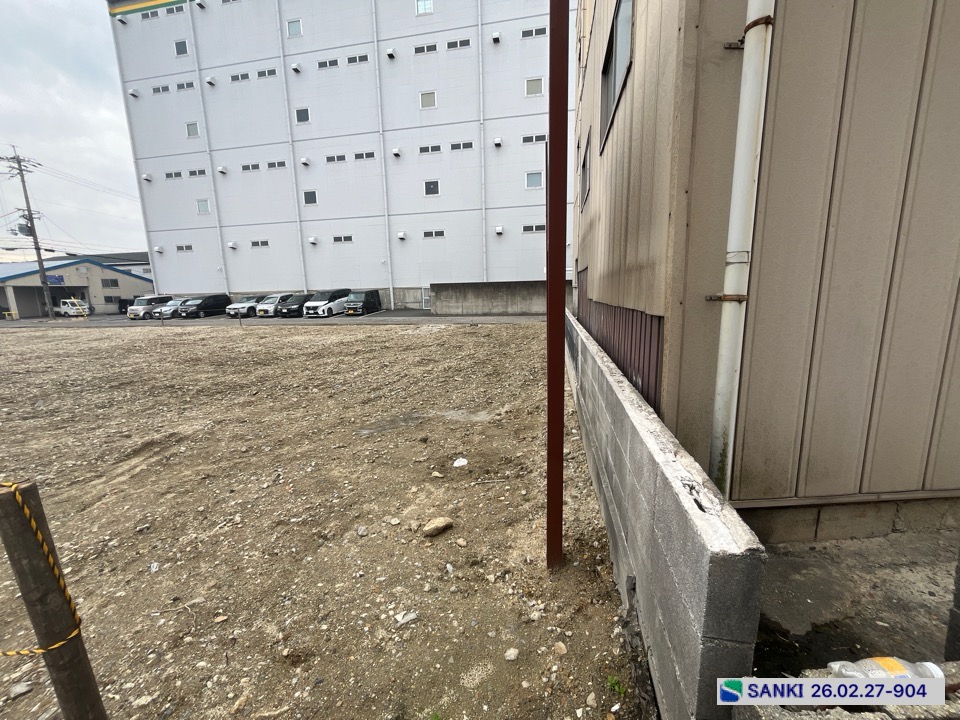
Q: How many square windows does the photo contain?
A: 11